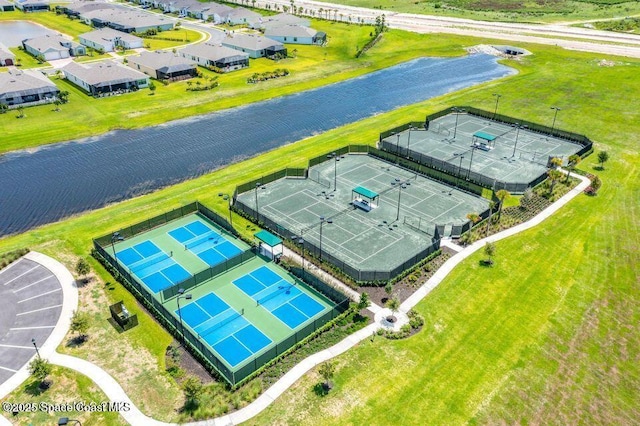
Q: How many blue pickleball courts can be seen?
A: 4